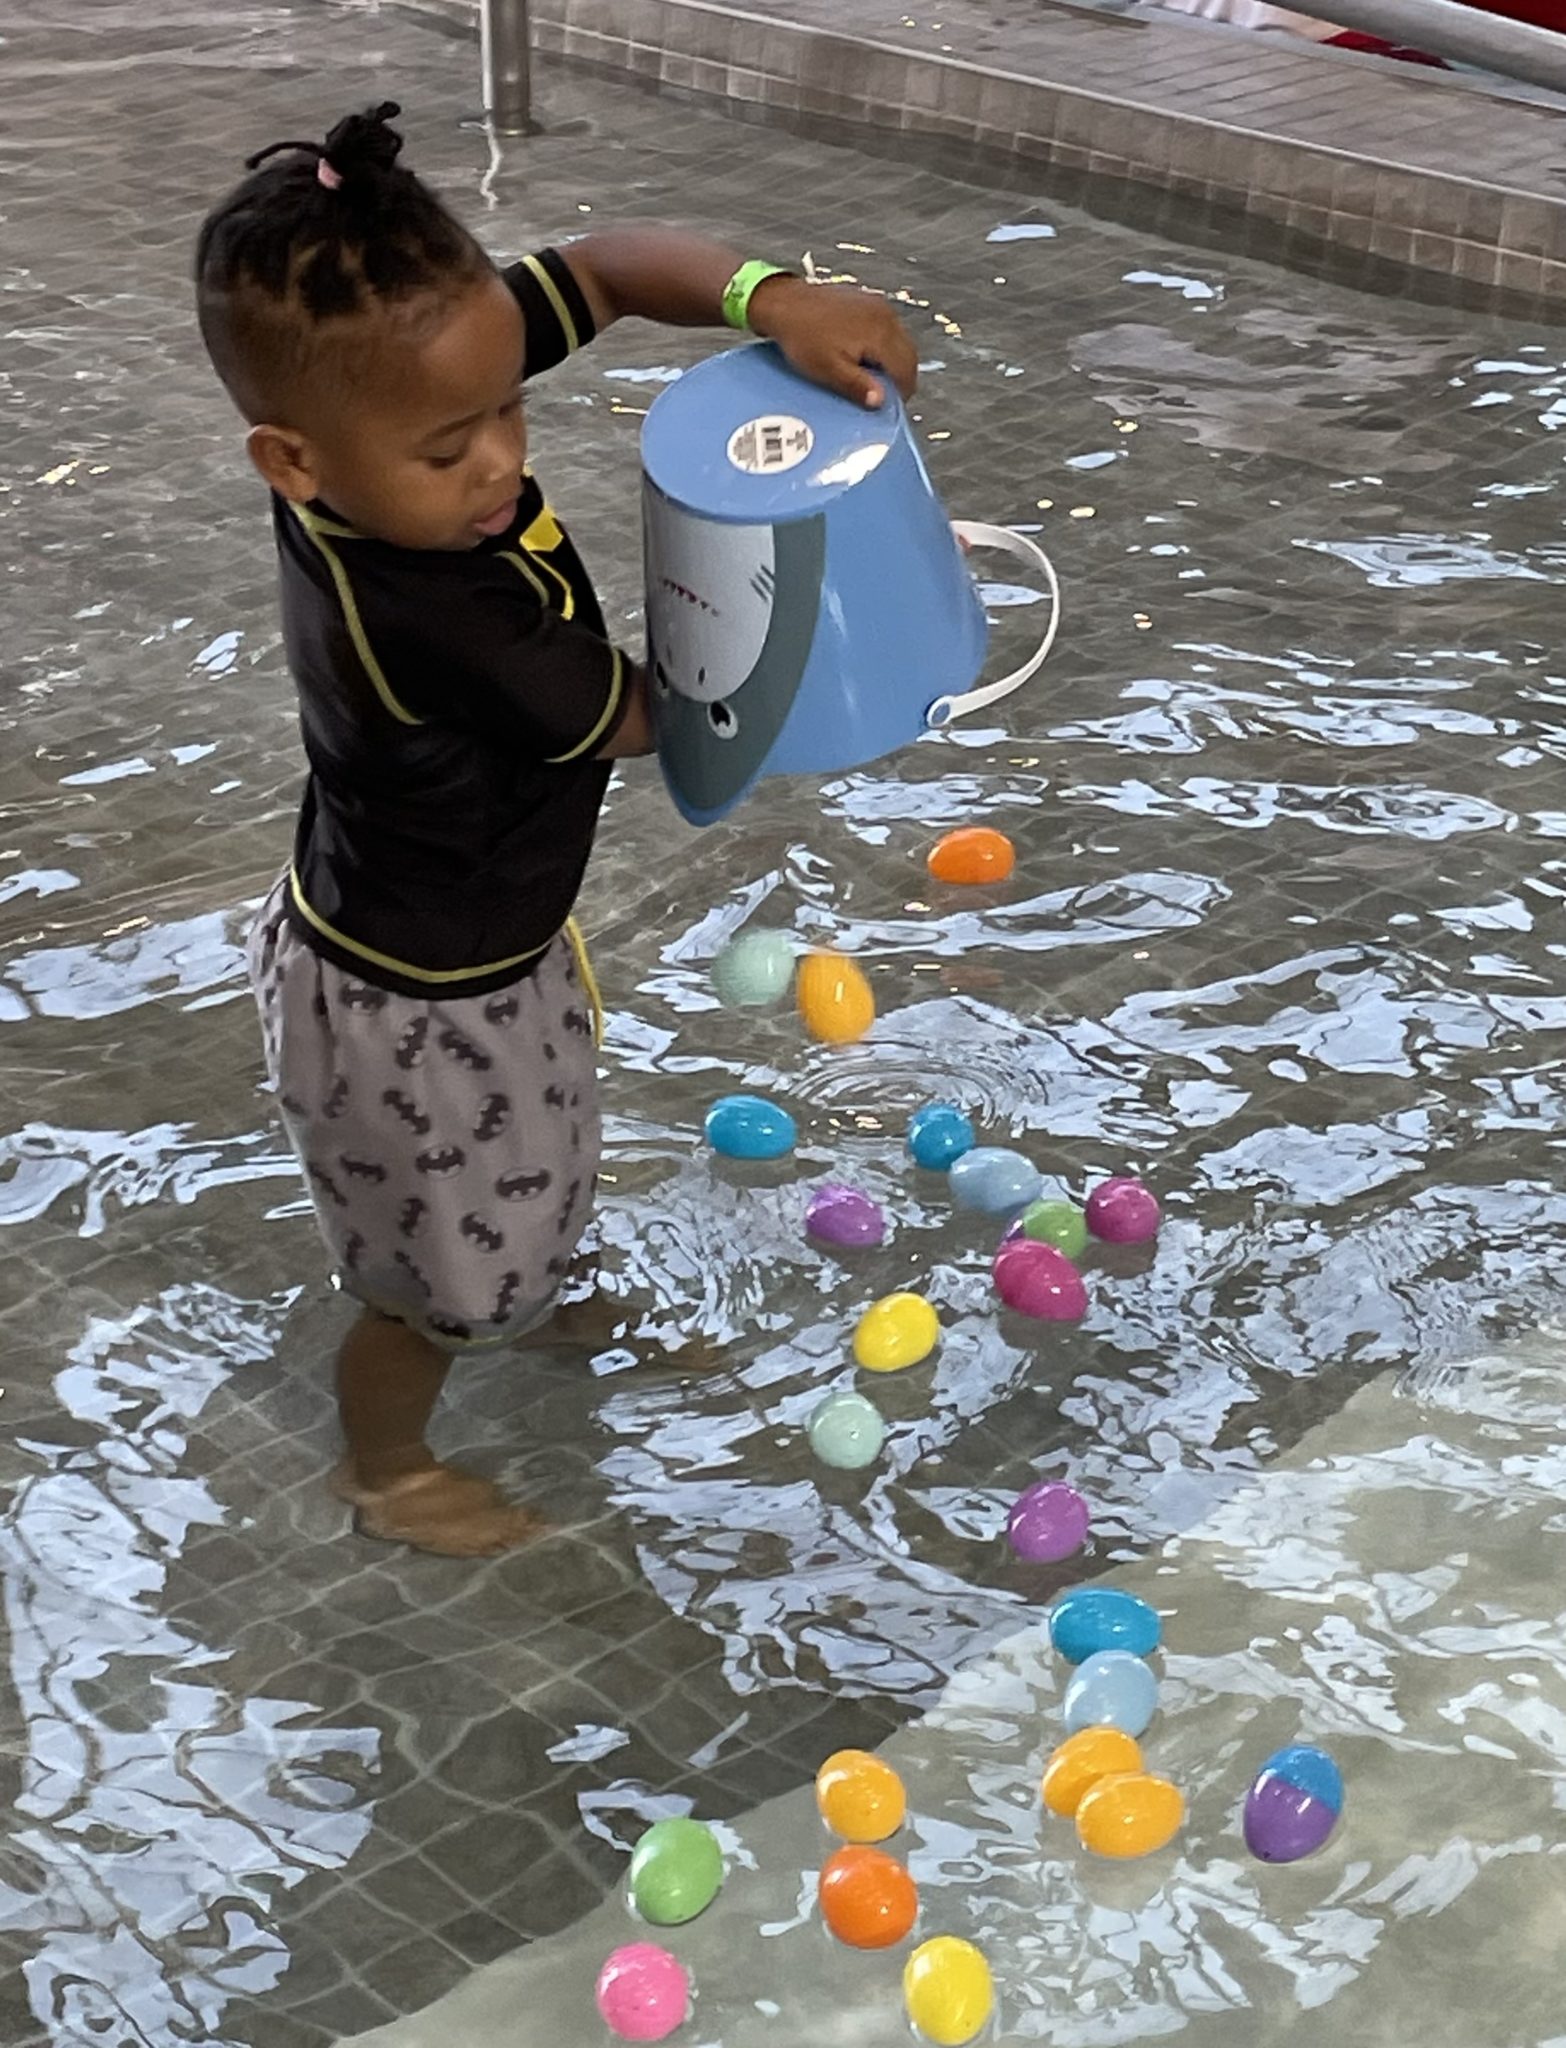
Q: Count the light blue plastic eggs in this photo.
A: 2